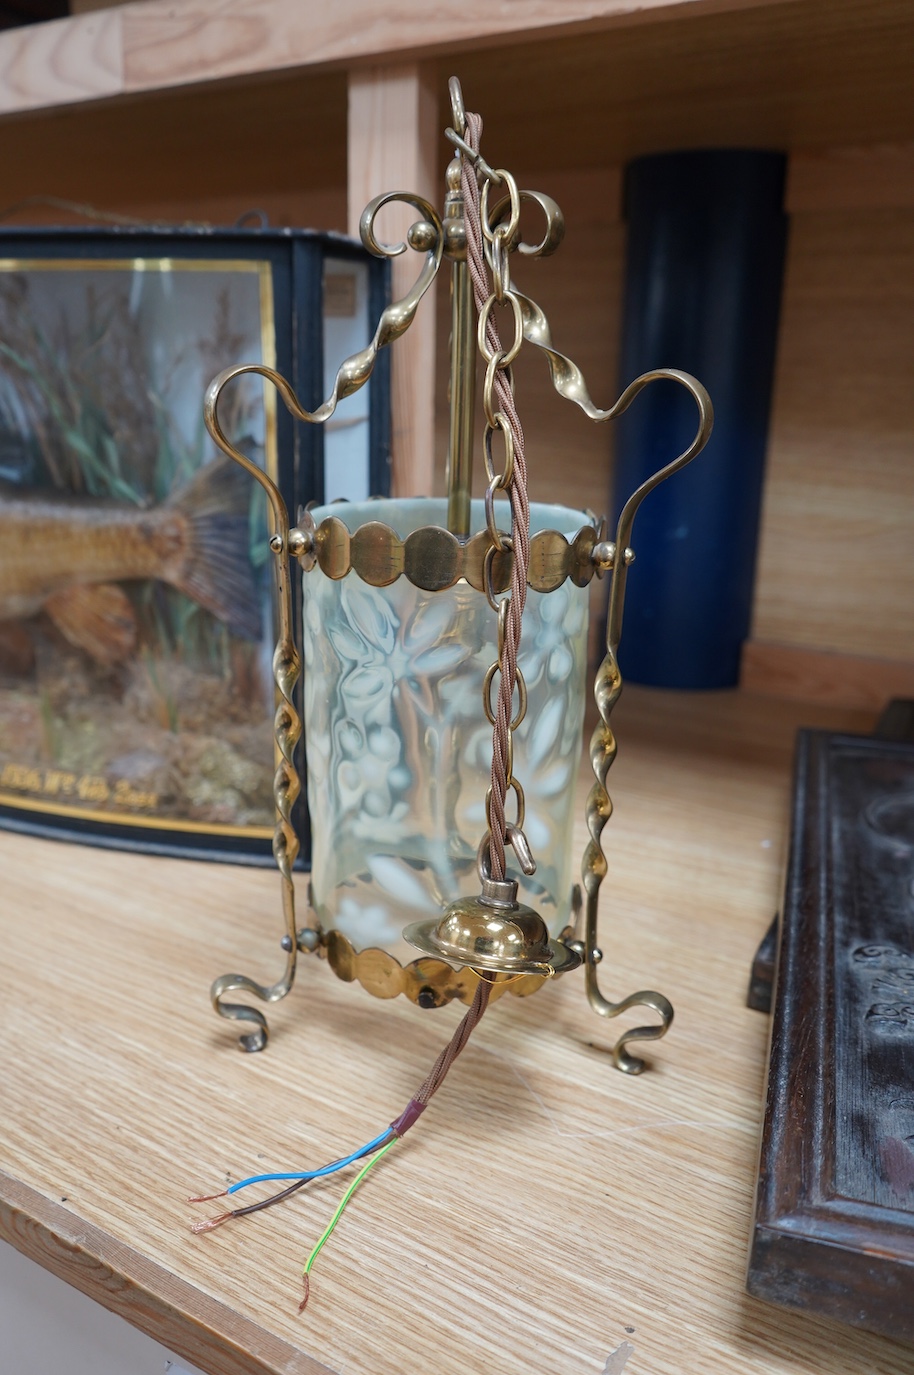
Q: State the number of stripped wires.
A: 3